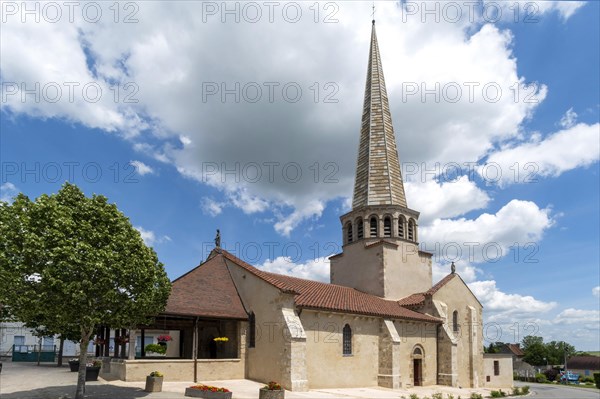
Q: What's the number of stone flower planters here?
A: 3